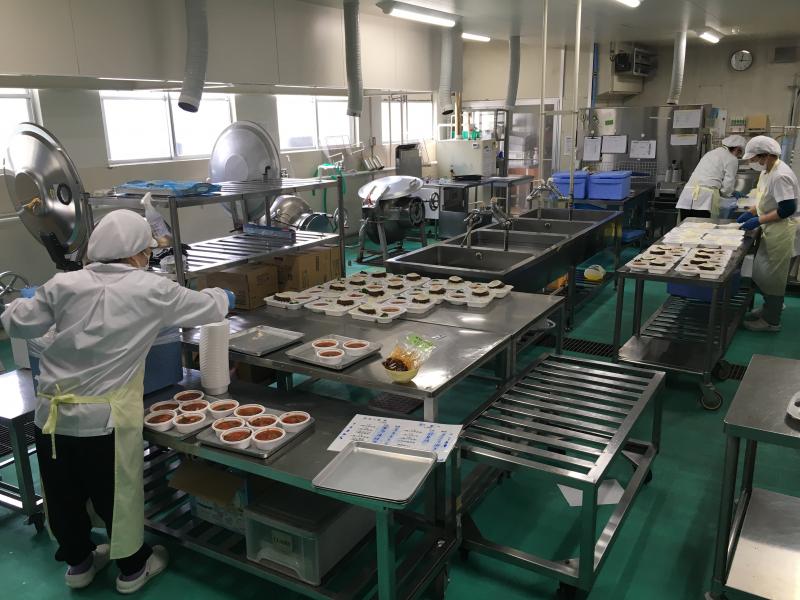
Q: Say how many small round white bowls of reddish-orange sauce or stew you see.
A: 15